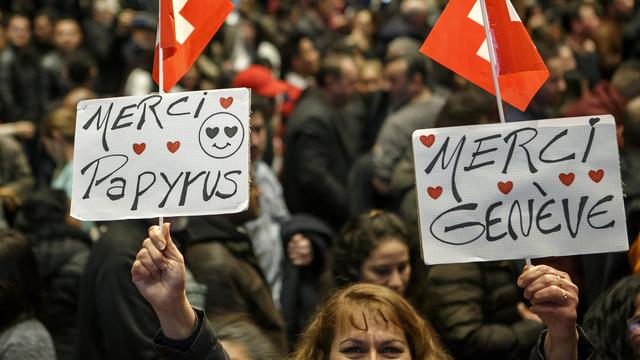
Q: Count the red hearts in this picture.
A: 8